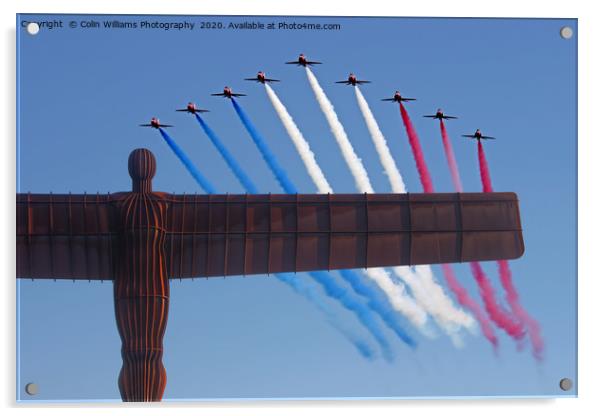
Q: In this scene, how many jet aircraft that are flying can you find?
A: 9